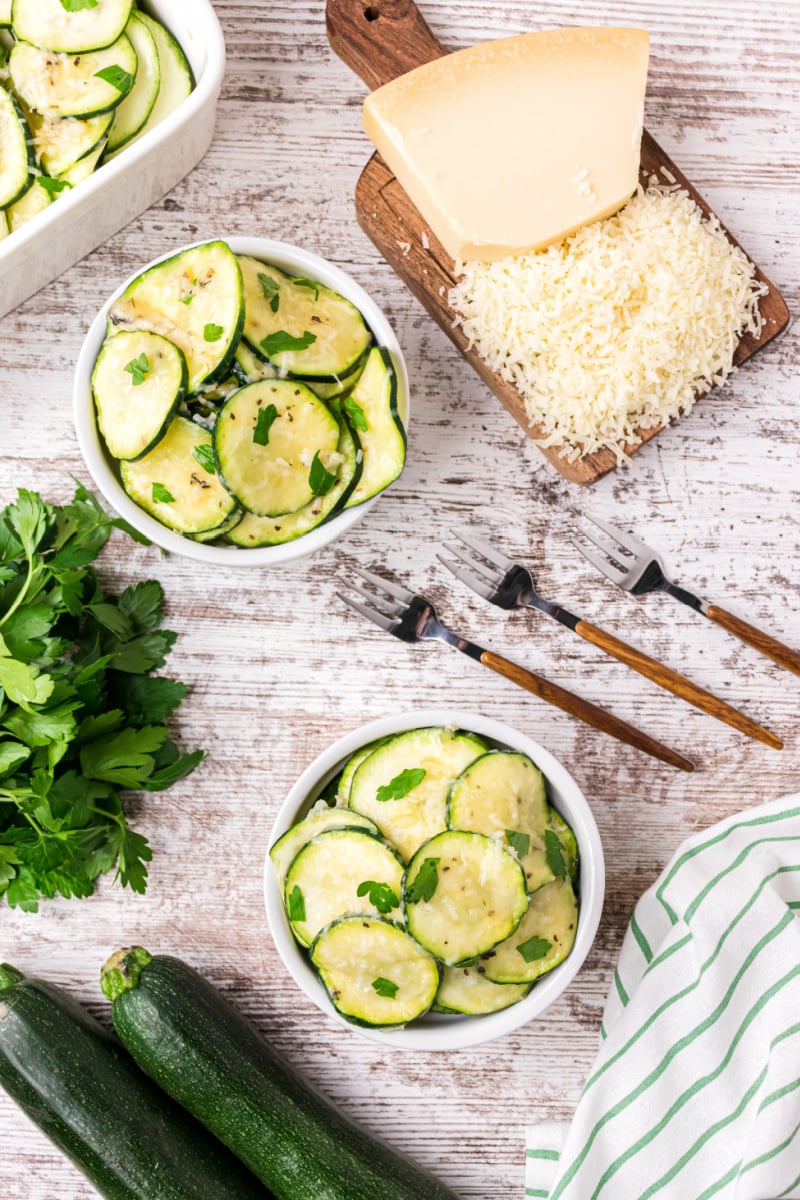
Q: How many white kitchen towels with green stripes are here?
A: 1